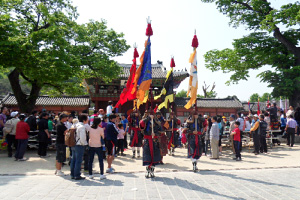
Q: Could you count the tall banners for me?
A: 4